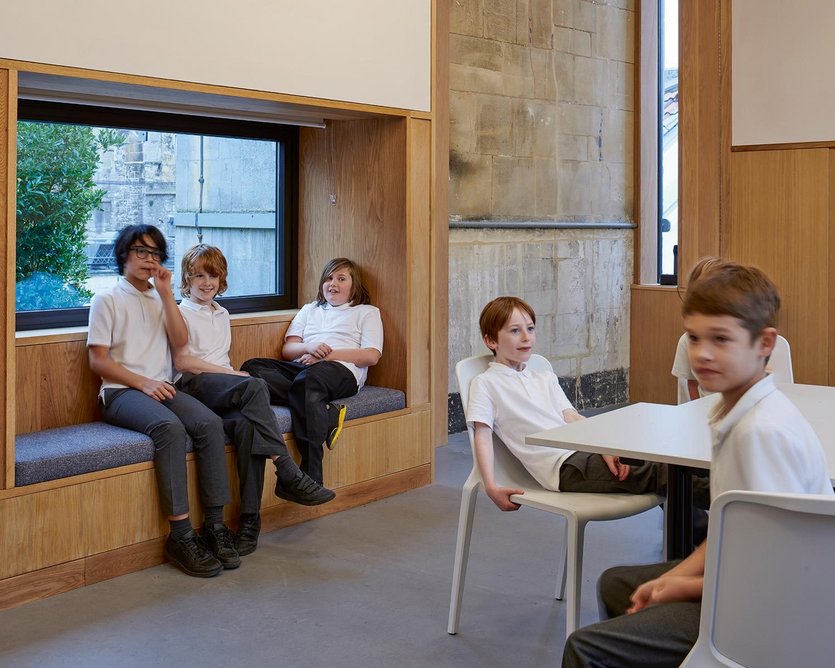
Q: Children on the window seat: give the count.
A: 3